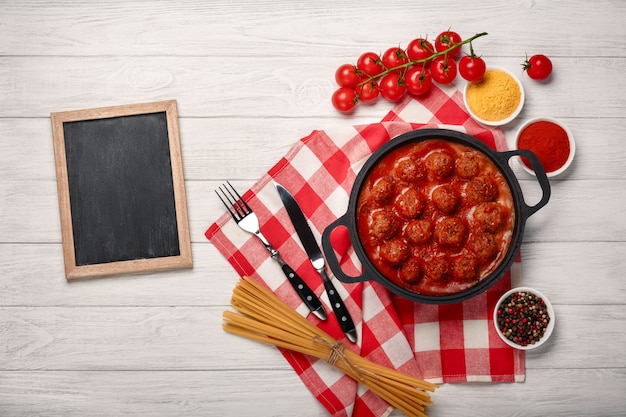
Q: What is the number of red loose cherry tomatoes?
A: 1